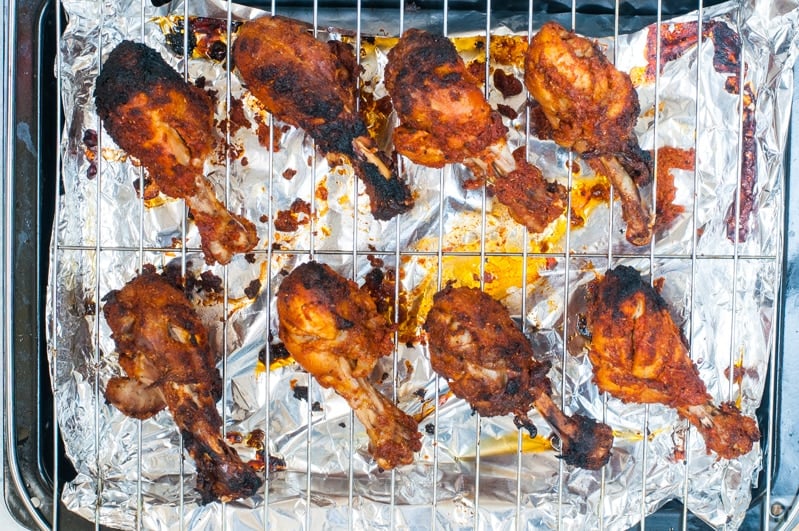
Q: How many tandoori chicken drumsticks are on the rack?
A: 8